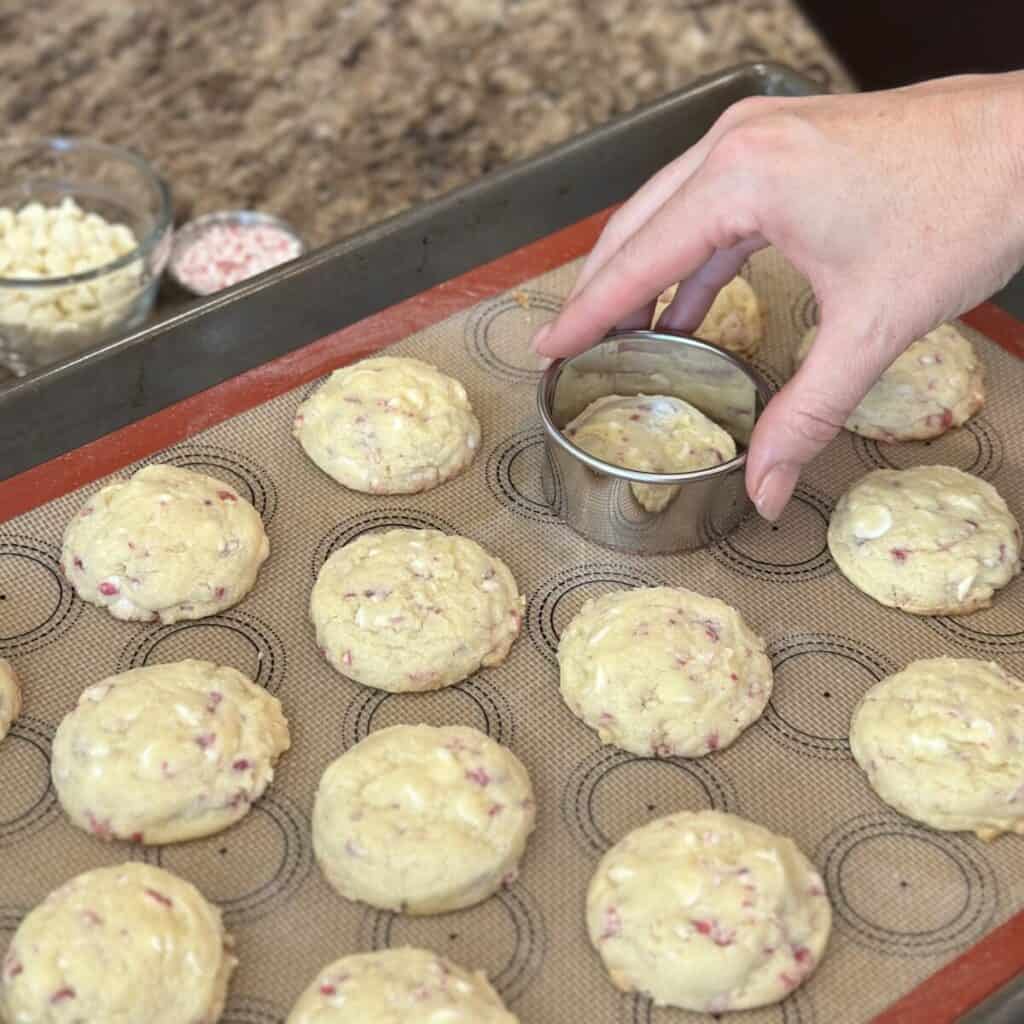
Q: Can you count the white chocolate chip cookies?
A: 15